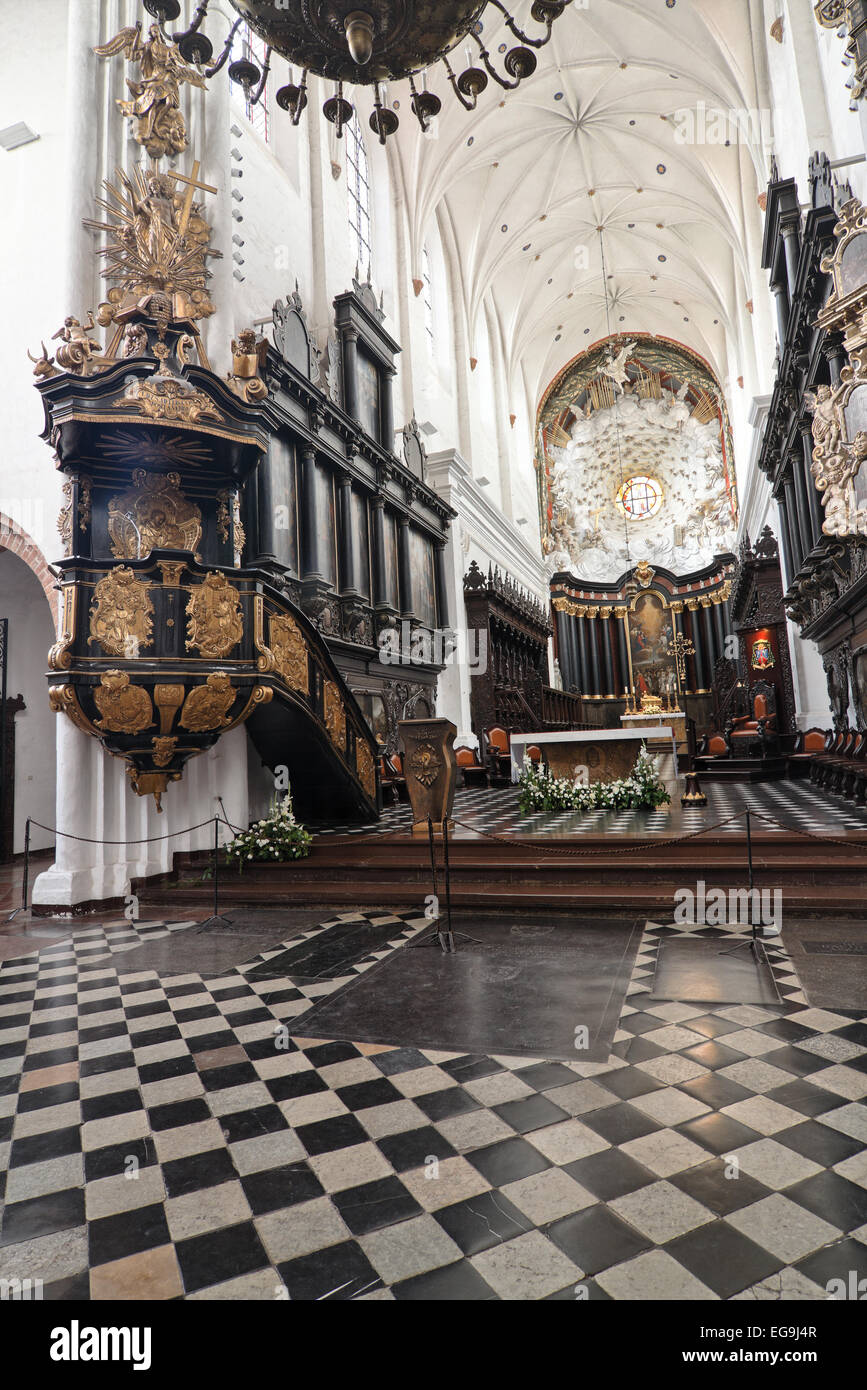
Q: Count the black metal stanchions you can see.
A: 5